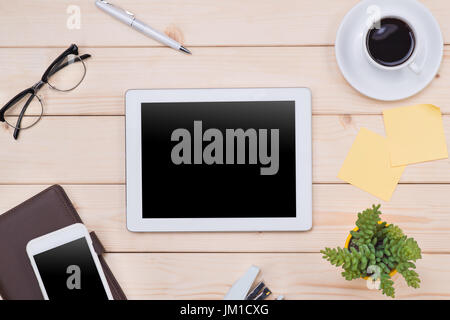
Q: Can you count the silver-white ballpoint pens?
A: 1